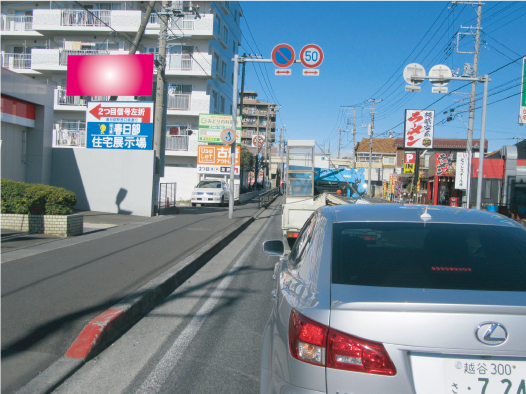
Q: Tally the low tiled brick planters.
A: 1